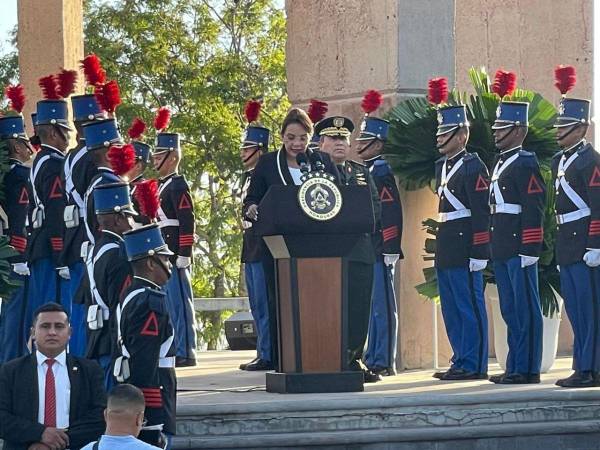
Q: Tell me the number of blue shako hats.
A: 15